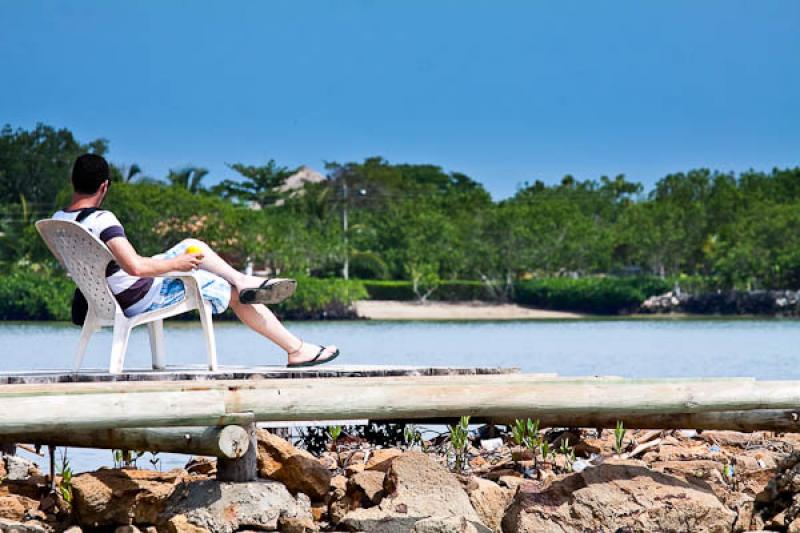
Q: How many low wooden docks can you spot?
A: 1